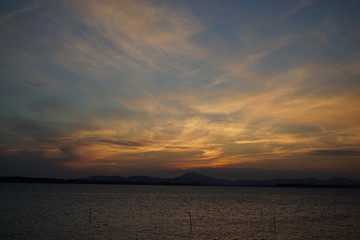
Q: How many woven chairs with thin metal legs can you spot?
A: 0